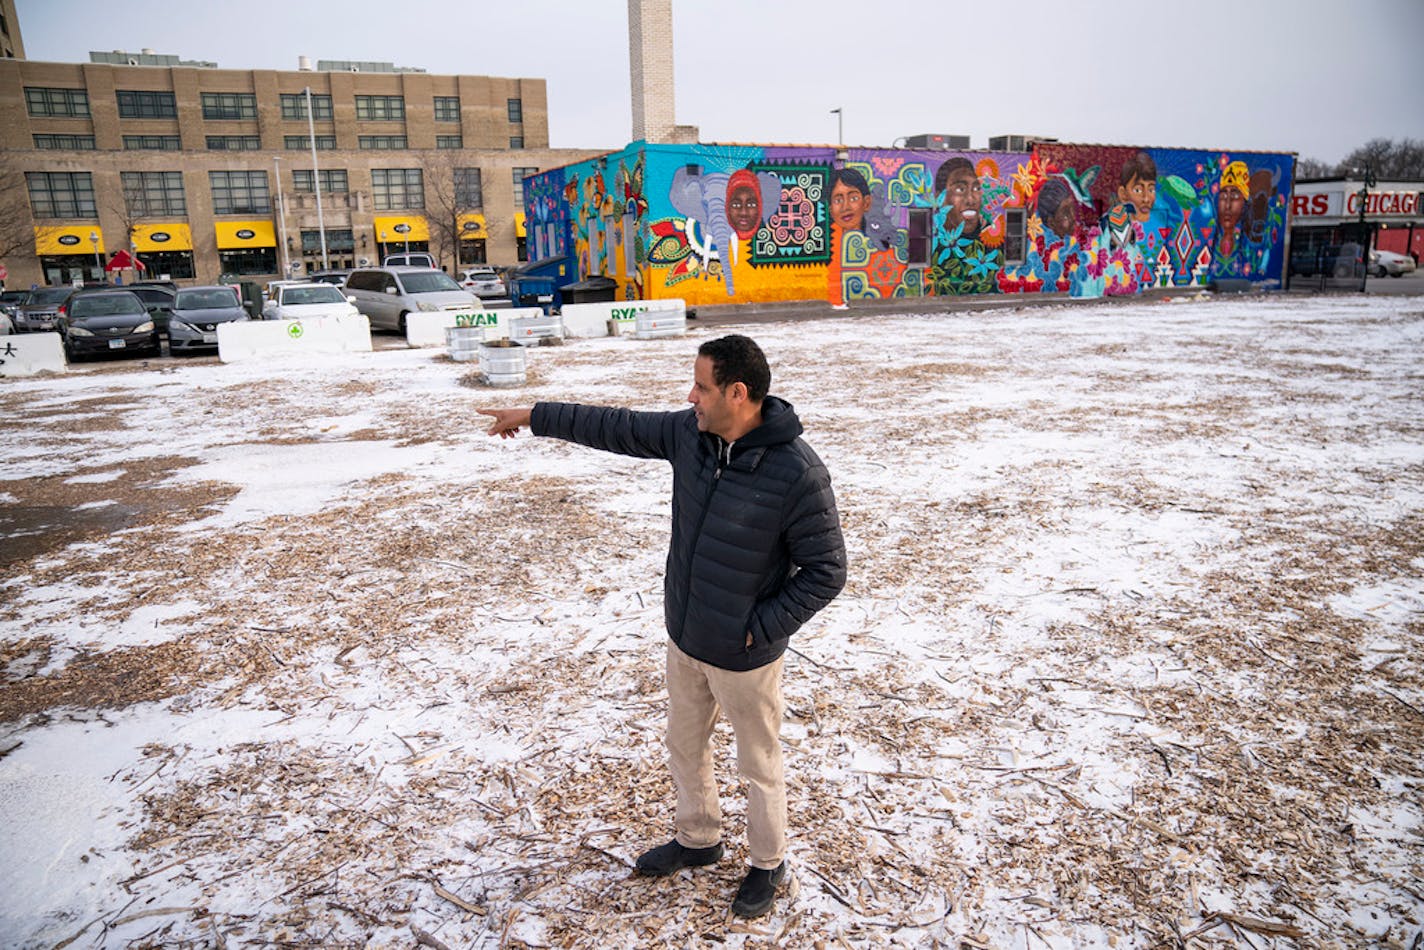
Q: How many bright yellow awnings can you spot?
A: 6